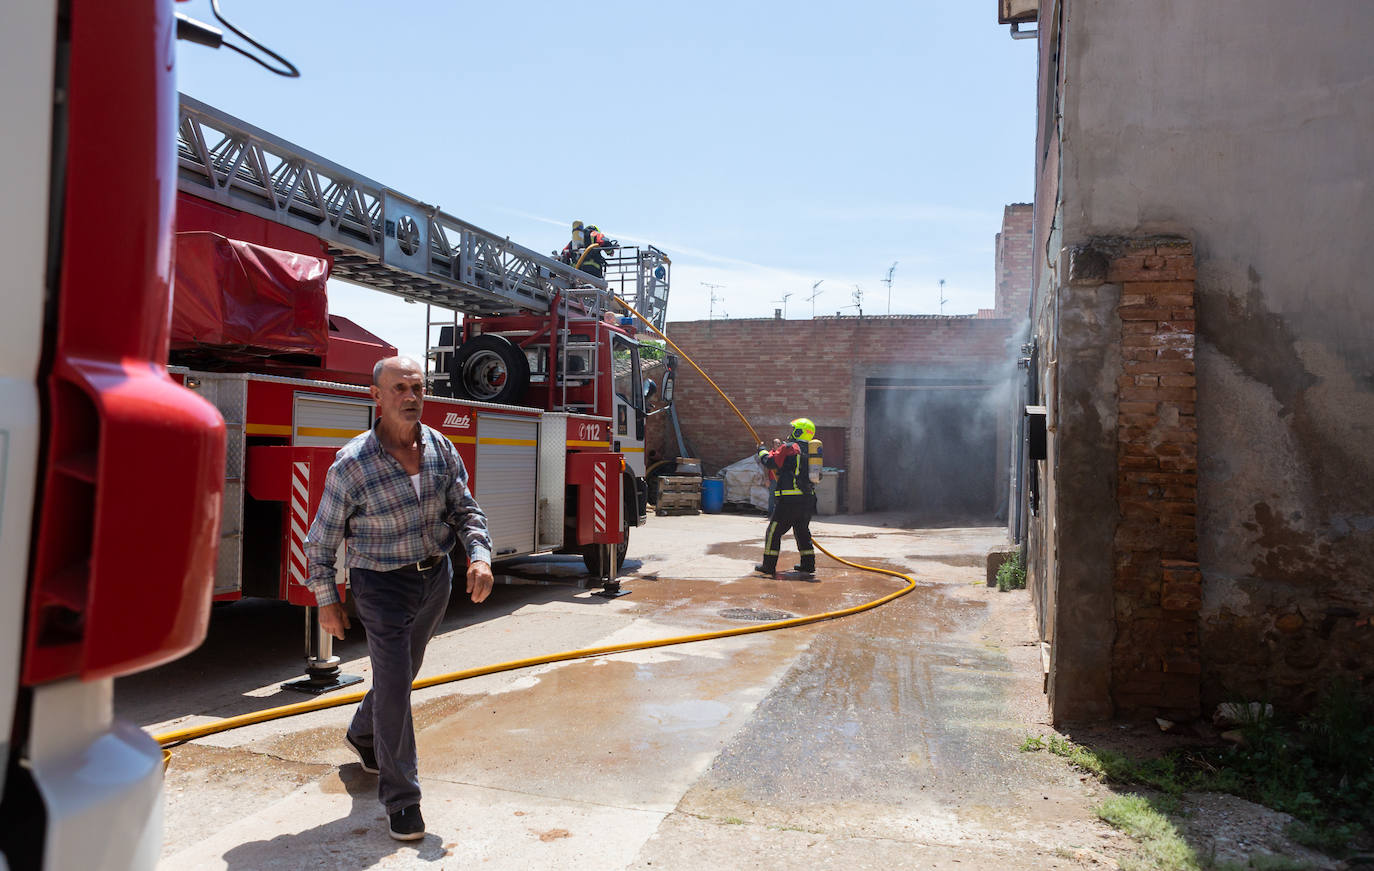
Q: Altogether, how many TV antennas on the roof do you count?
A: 6